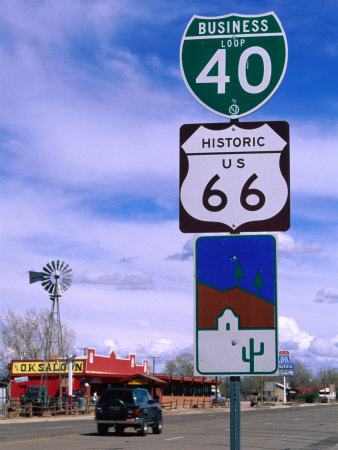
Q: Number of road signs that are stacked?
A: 3